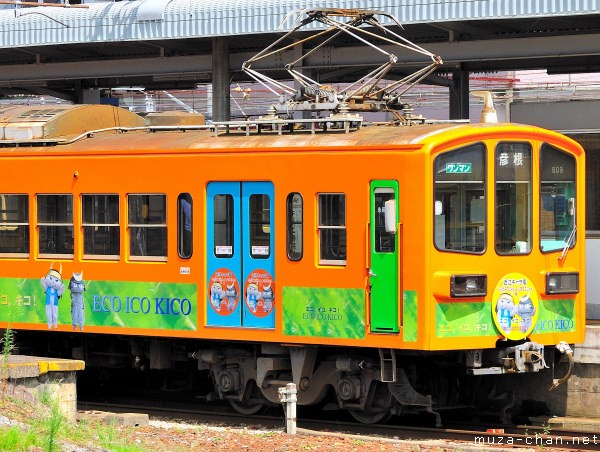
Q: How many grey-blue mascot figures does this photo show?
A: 8